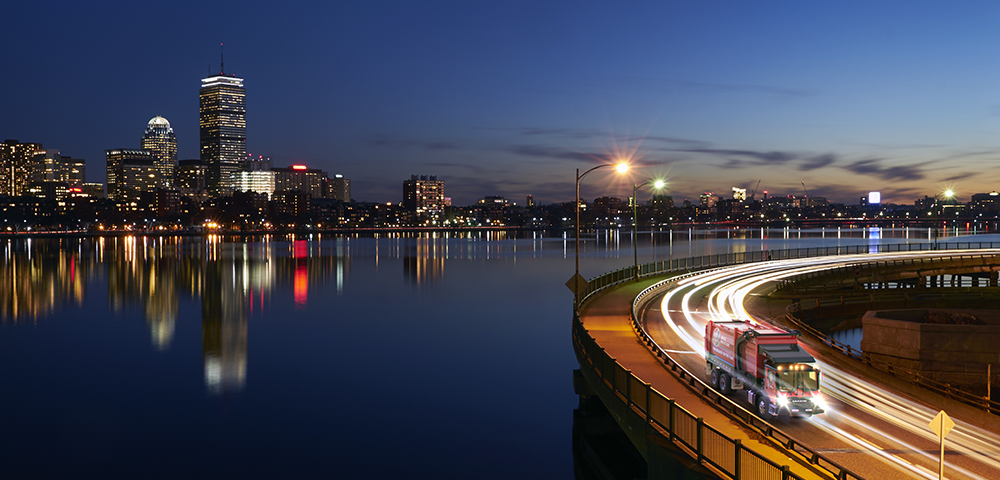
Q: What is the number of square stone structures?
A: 1